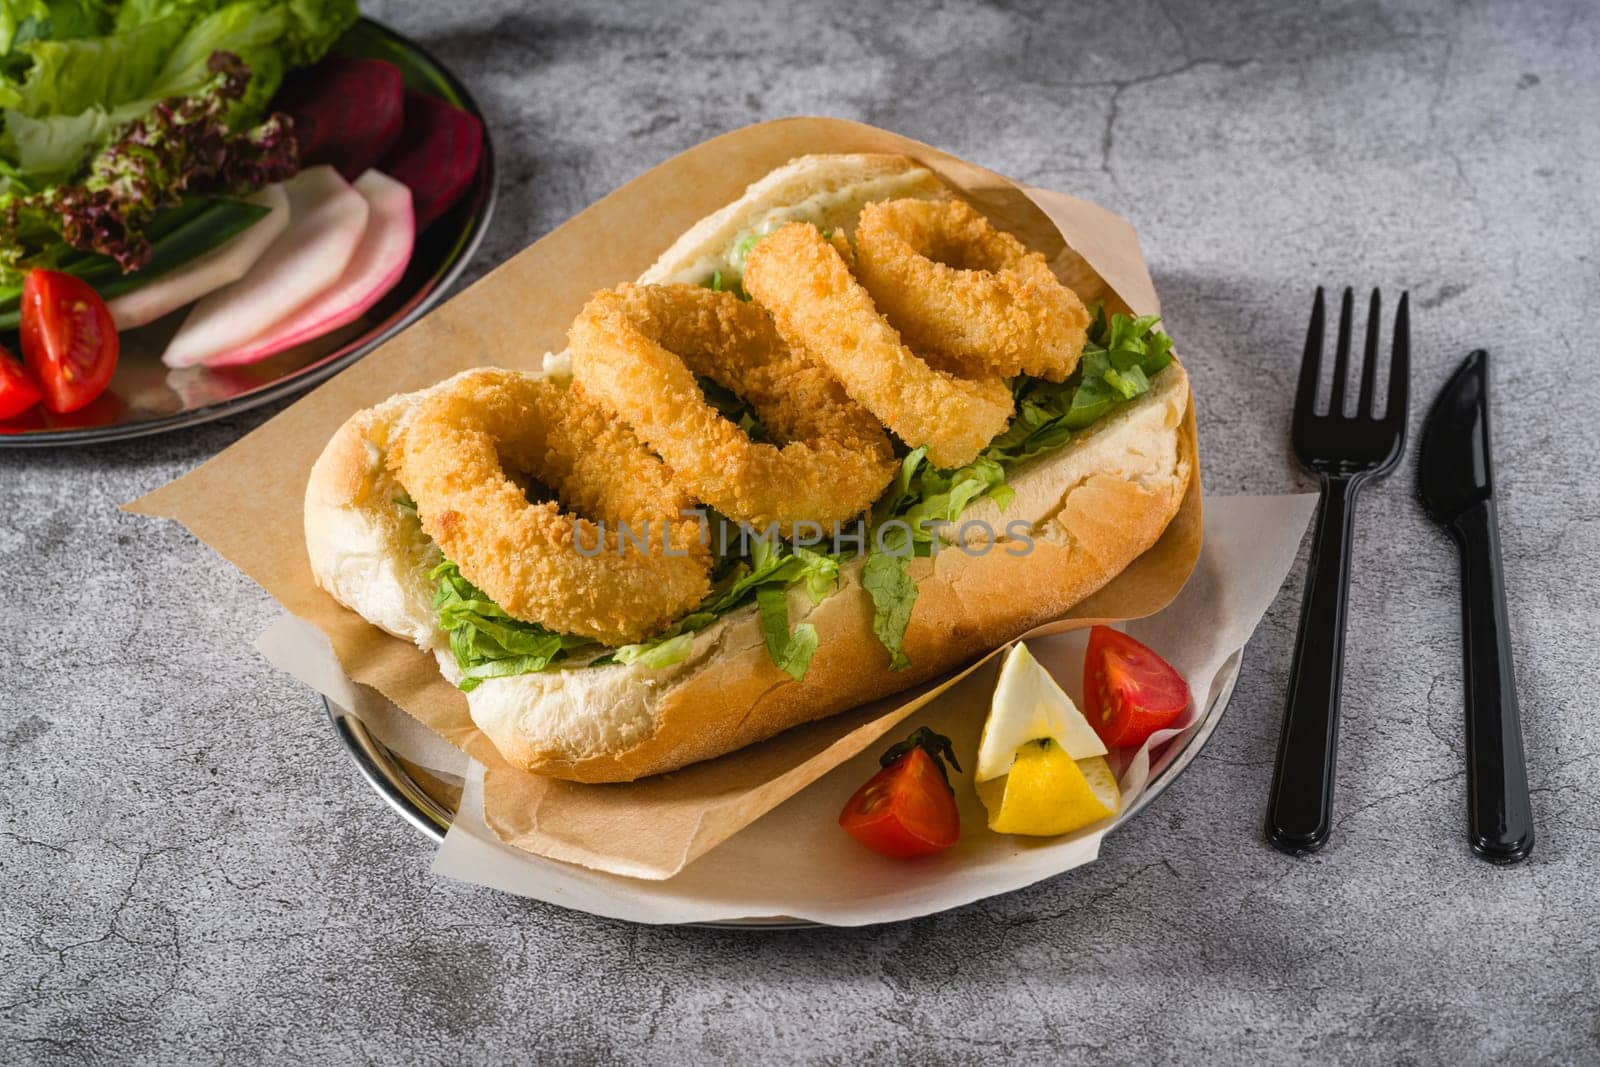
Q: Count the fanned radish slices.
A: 3